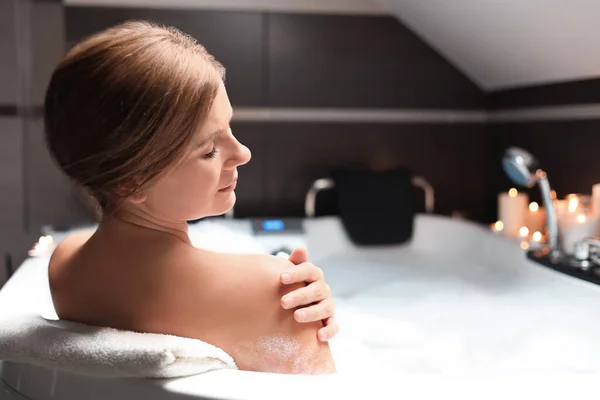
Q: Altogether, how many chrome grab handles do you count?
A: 2